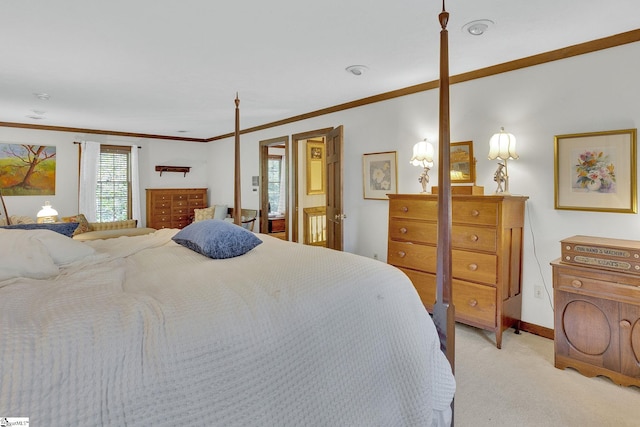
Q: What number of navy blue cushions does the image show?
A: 2